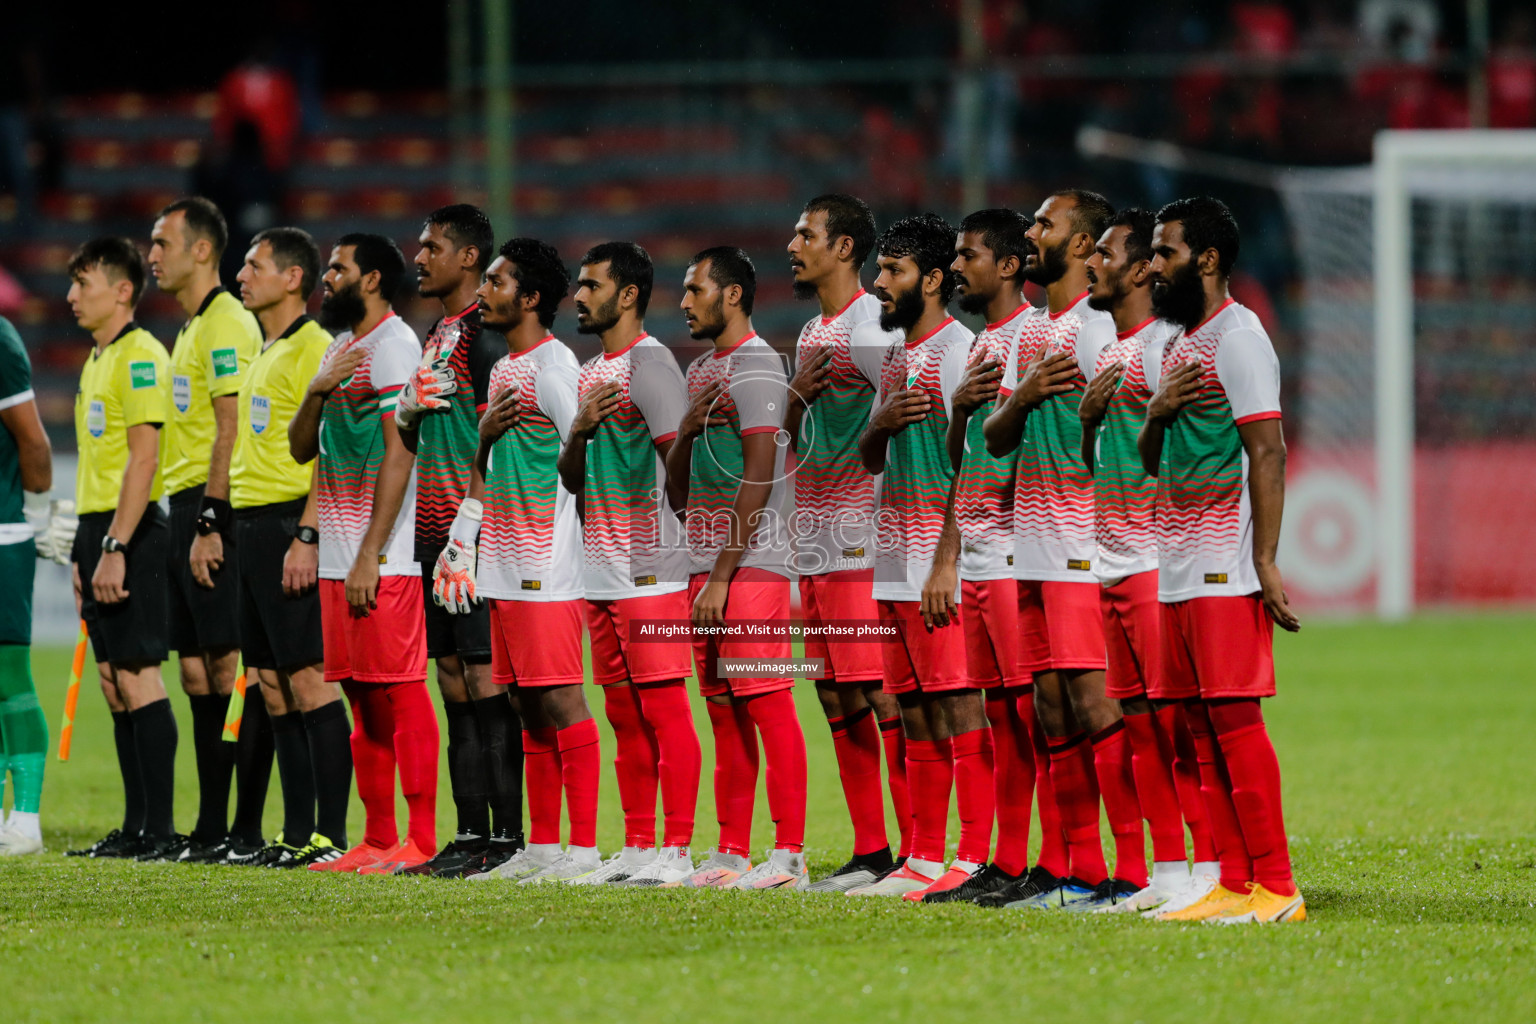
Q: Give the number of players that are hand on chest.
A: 11